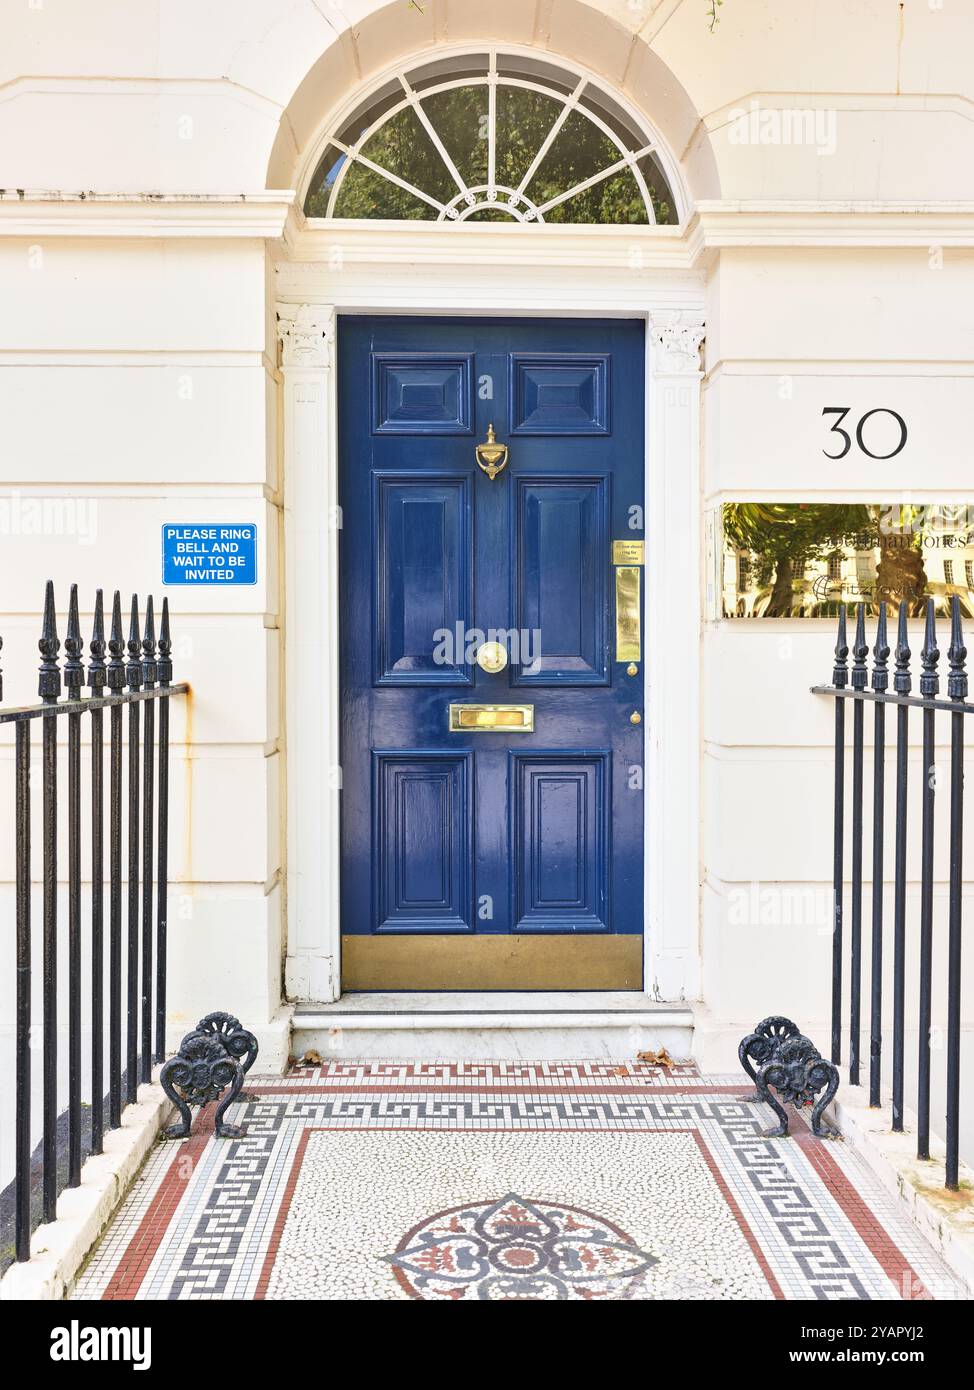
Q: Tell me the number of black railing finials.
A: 13